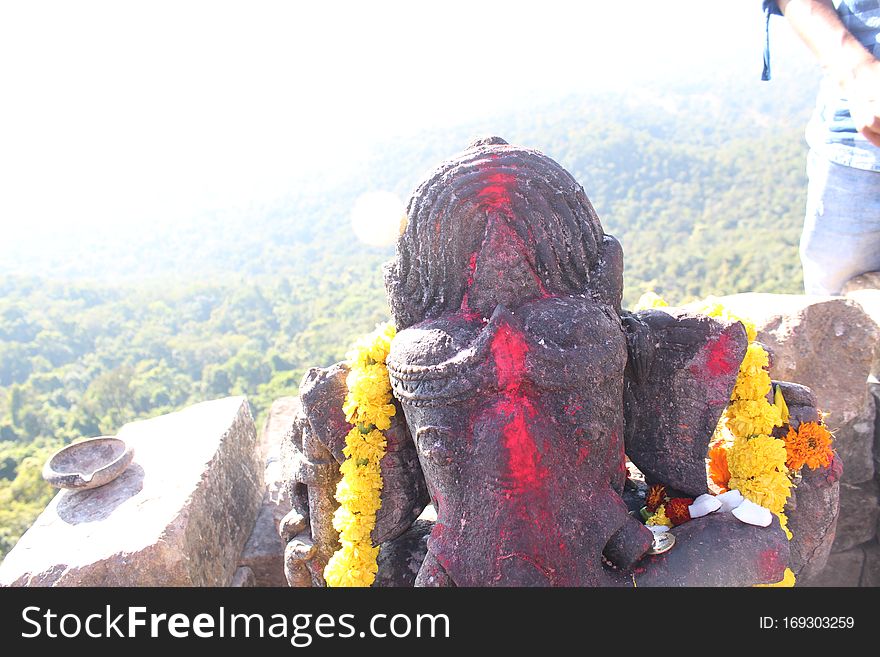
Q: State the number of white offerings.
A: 3